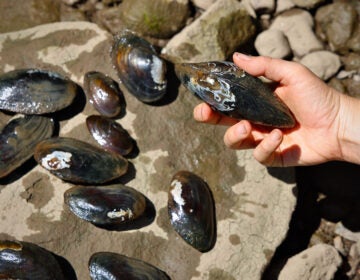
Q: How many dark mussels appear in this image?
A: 11